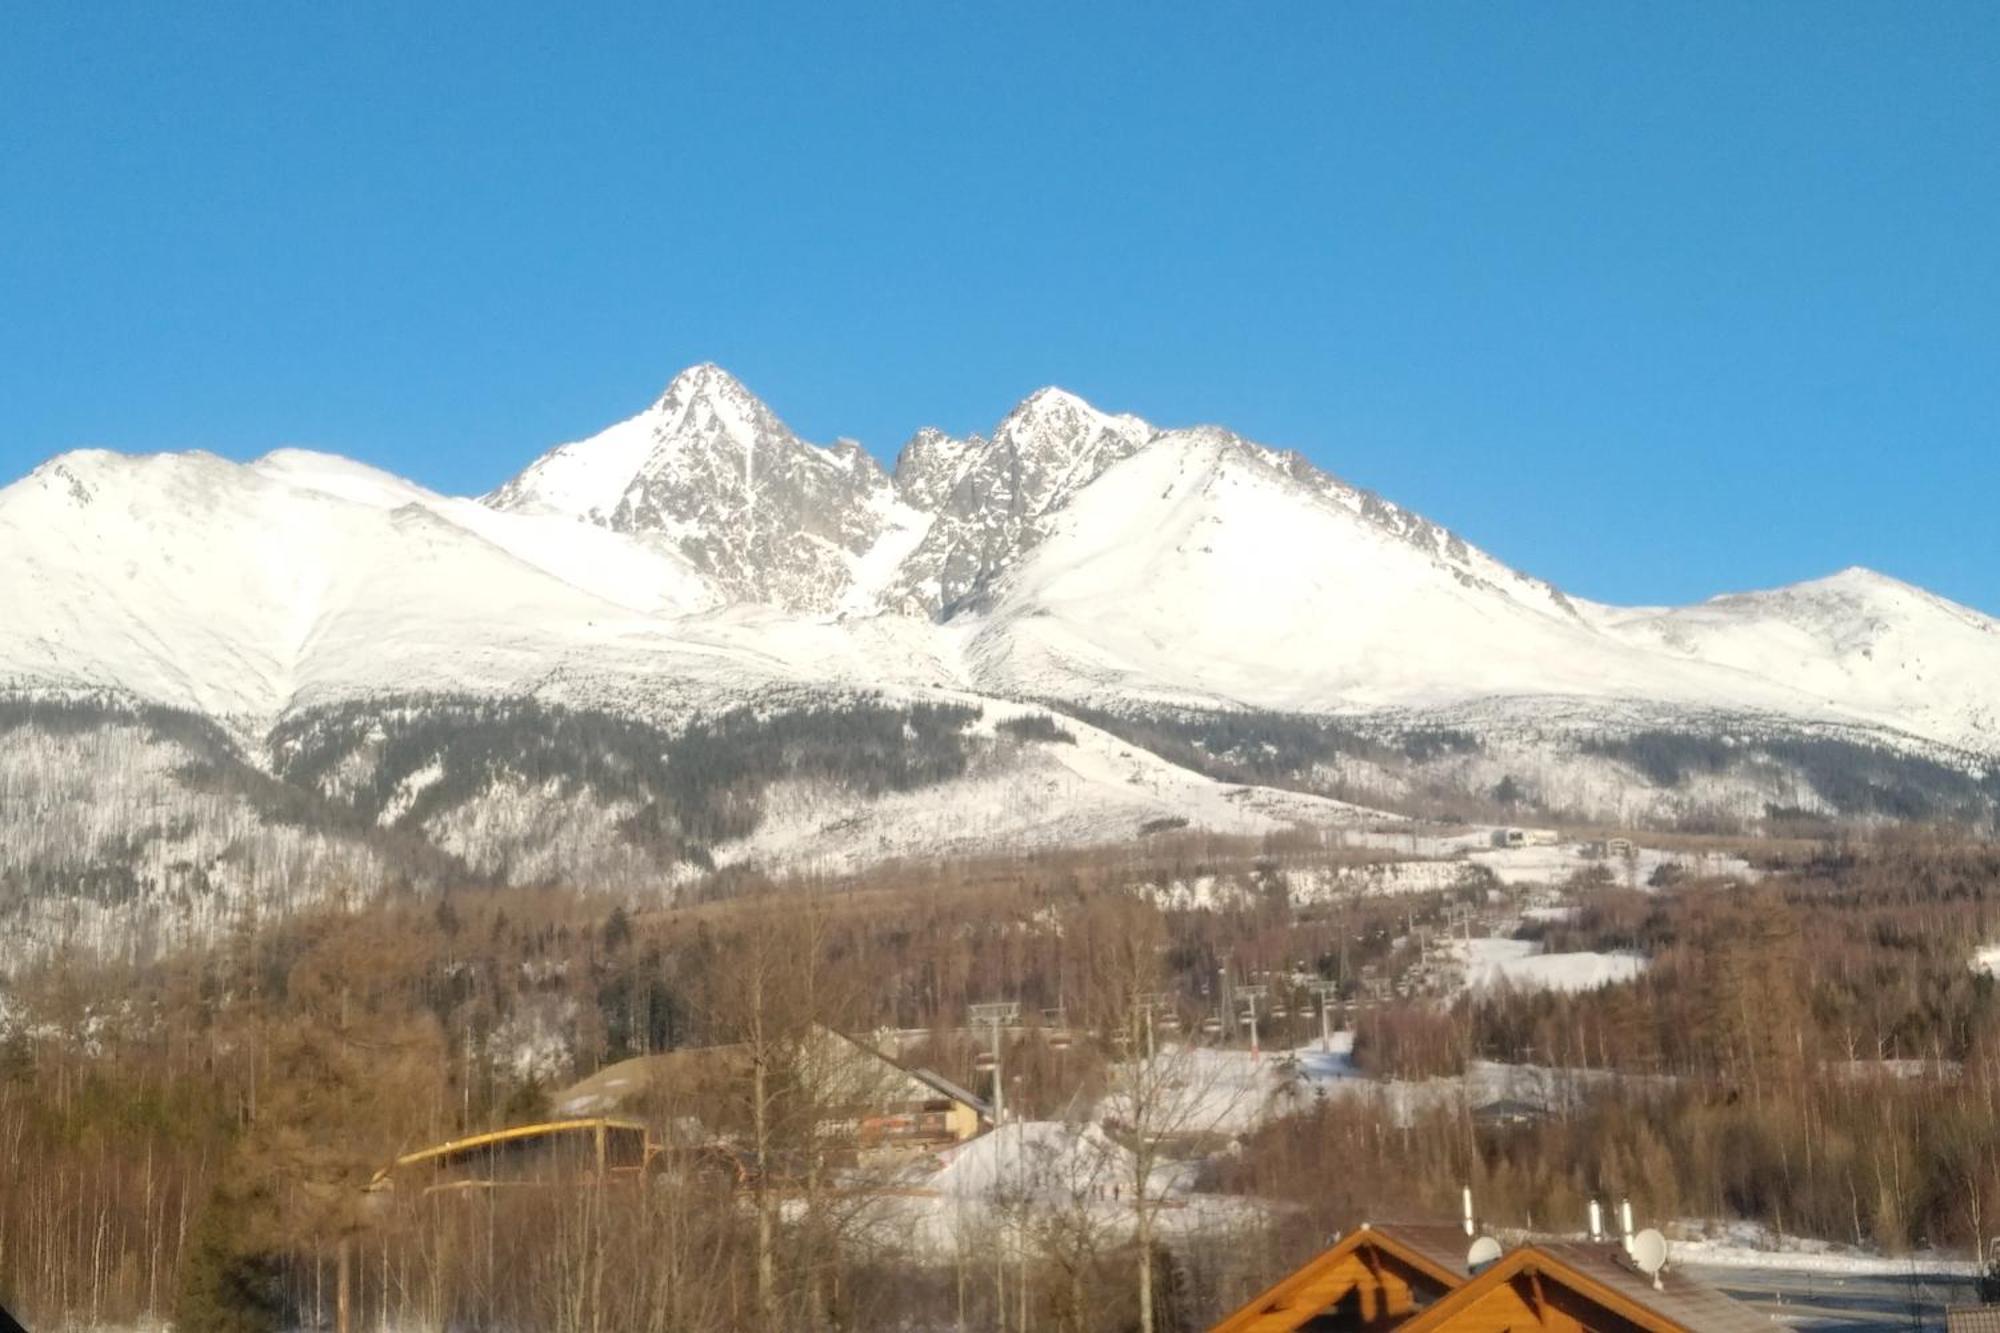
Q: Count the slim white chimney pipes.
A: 3